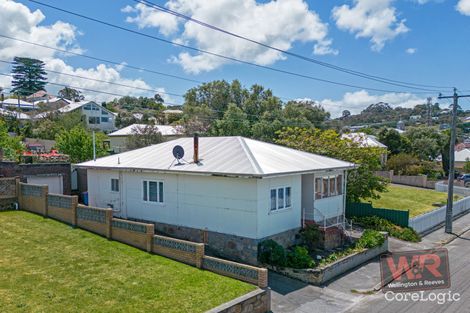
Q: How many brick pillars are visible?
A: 7